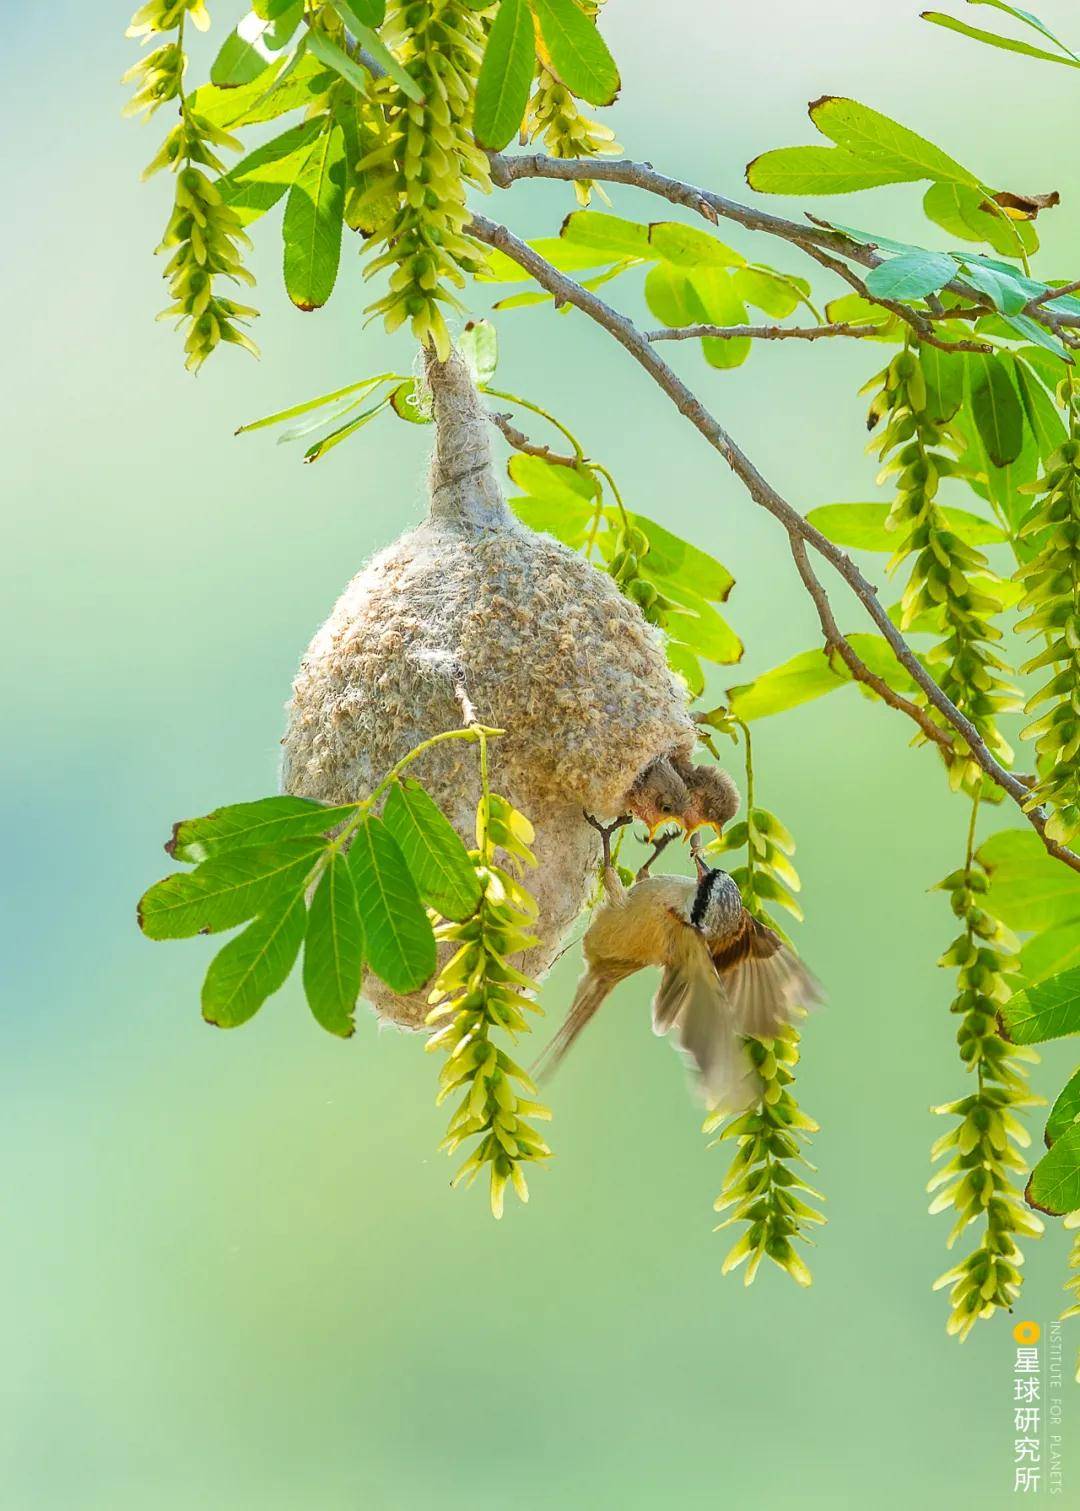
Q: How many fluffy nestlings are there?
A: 2